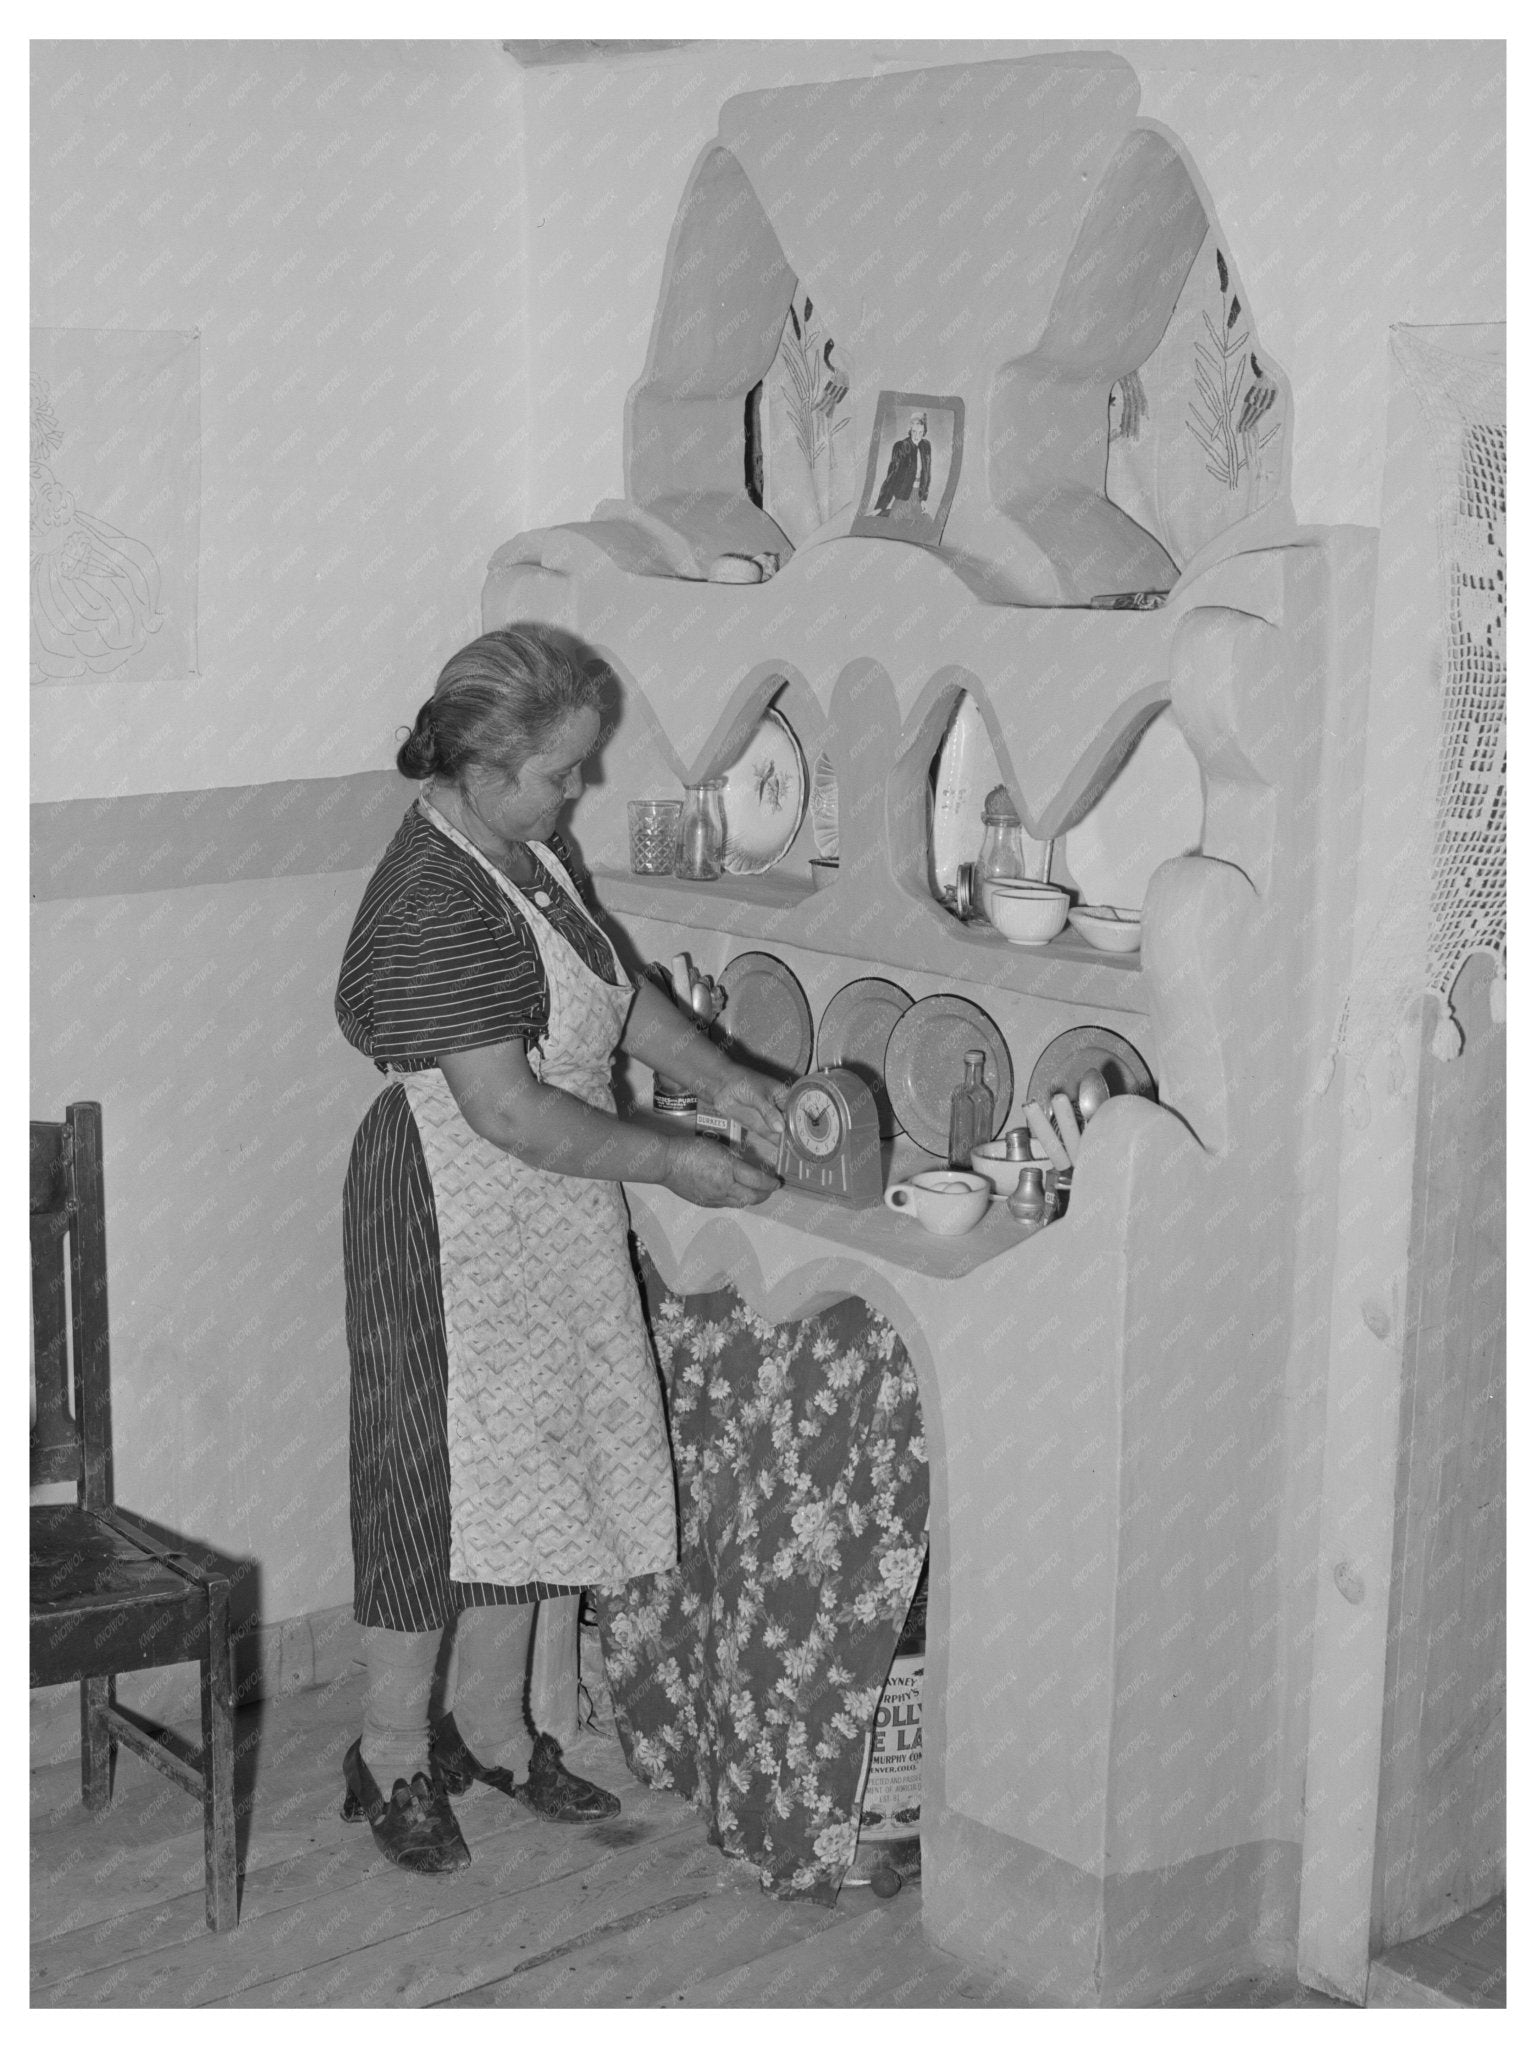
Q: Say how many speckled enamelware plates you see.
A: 4